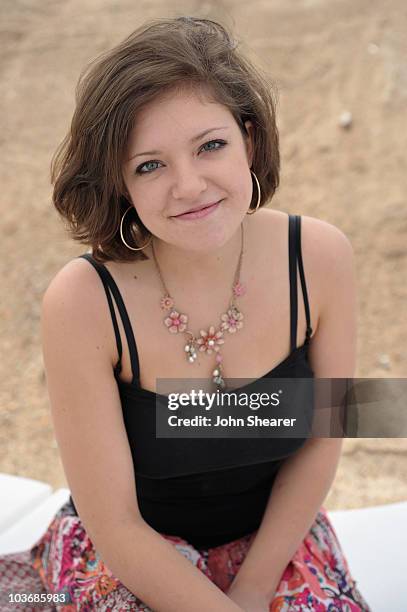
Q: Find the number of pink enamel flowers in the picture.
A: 5